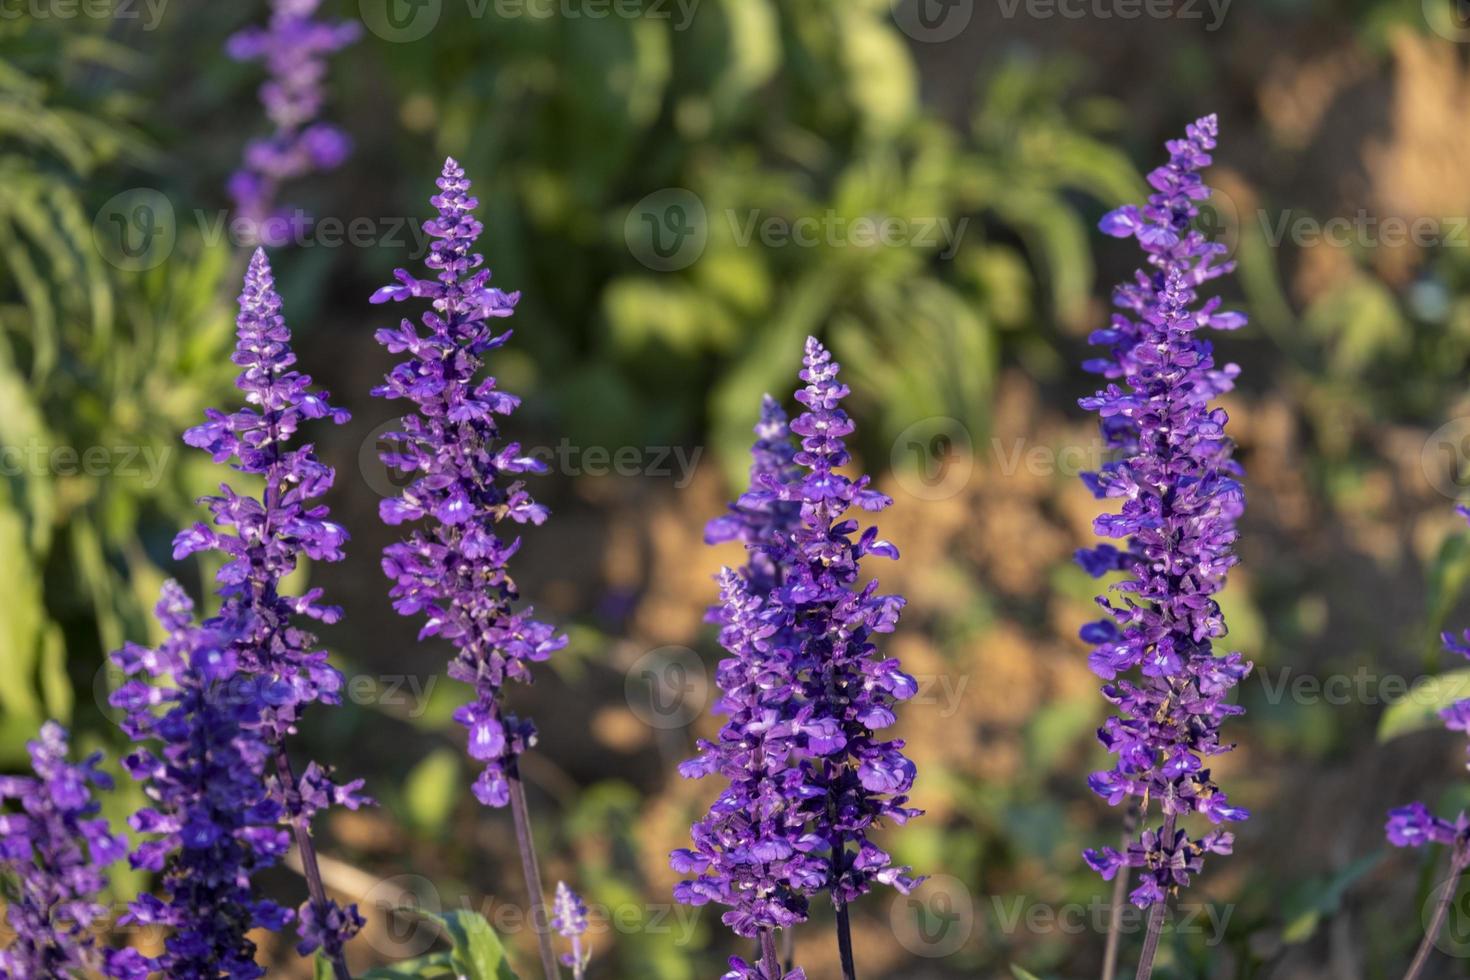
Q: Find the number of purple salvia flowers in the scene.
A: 12